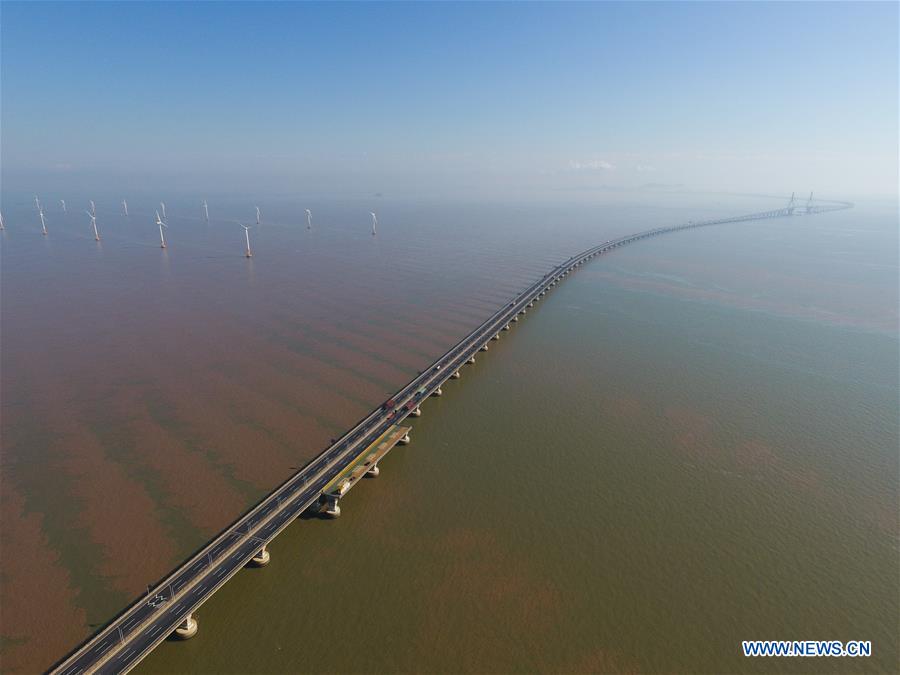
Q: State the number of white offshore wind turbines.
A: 14